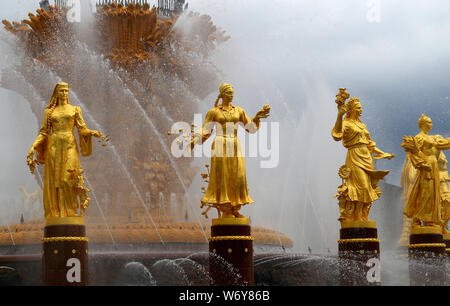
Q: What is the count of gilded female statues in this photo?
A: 4